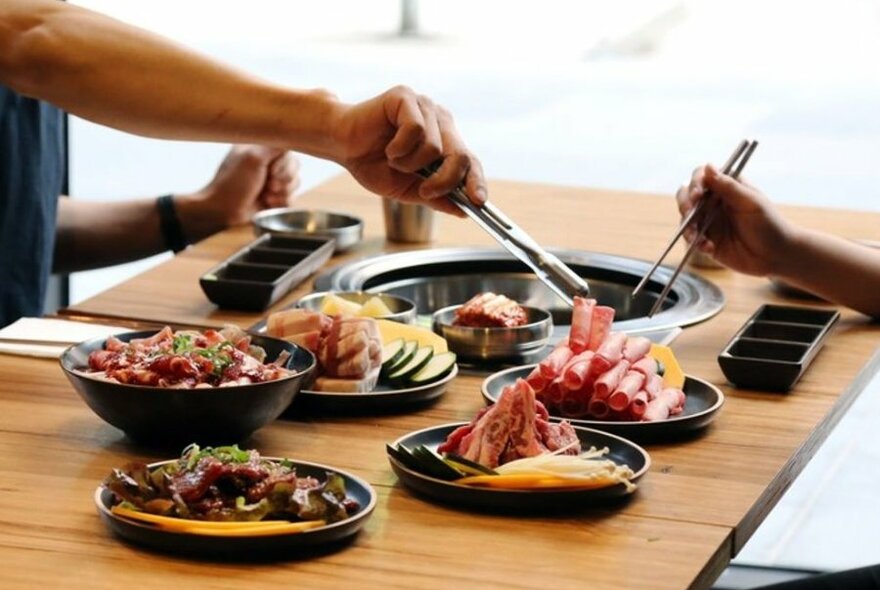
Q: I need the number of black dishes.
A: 7